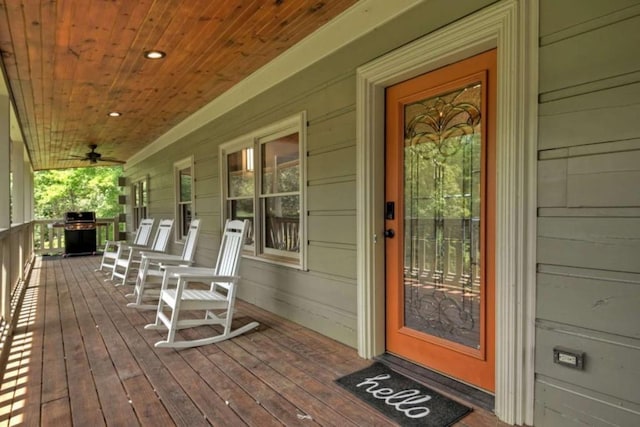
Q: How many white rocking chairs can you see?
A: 4